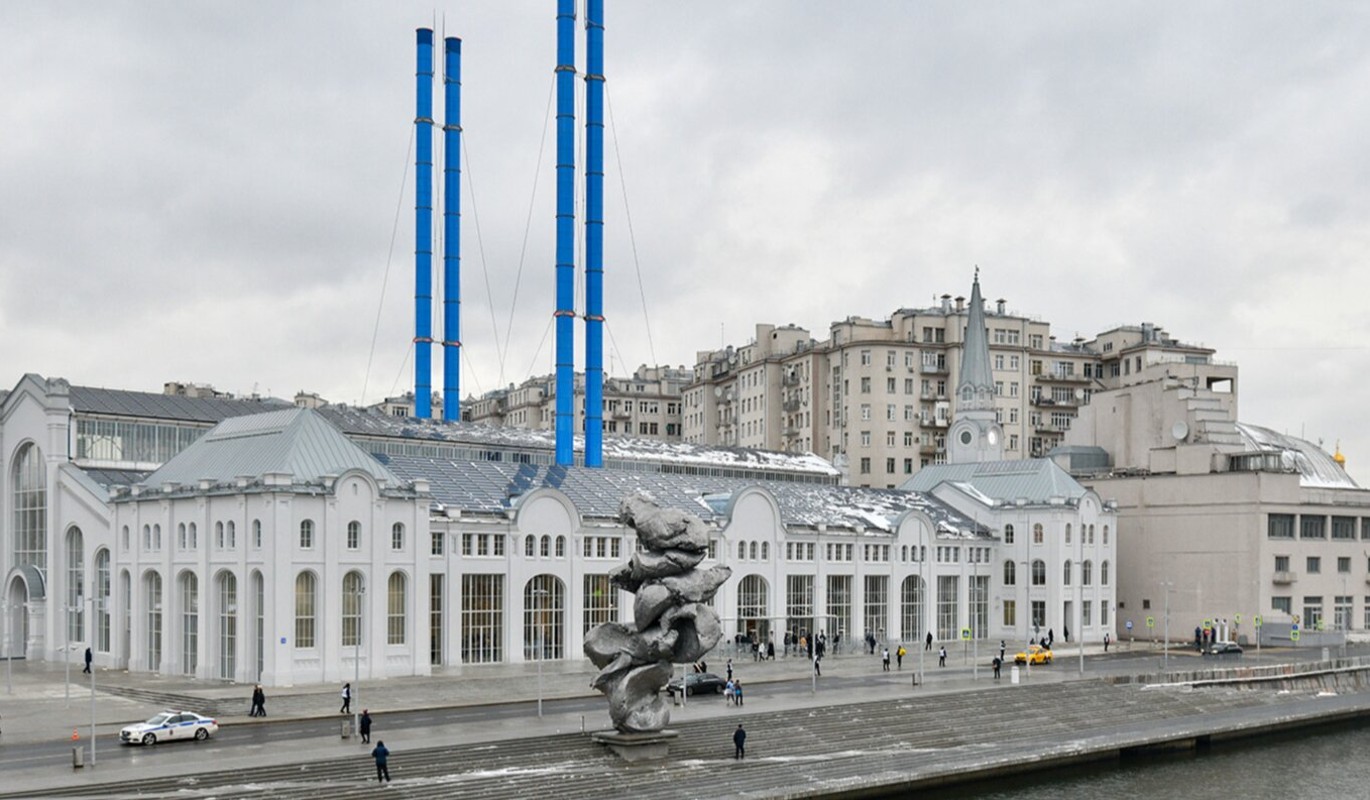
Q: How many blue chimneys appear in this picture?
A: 4